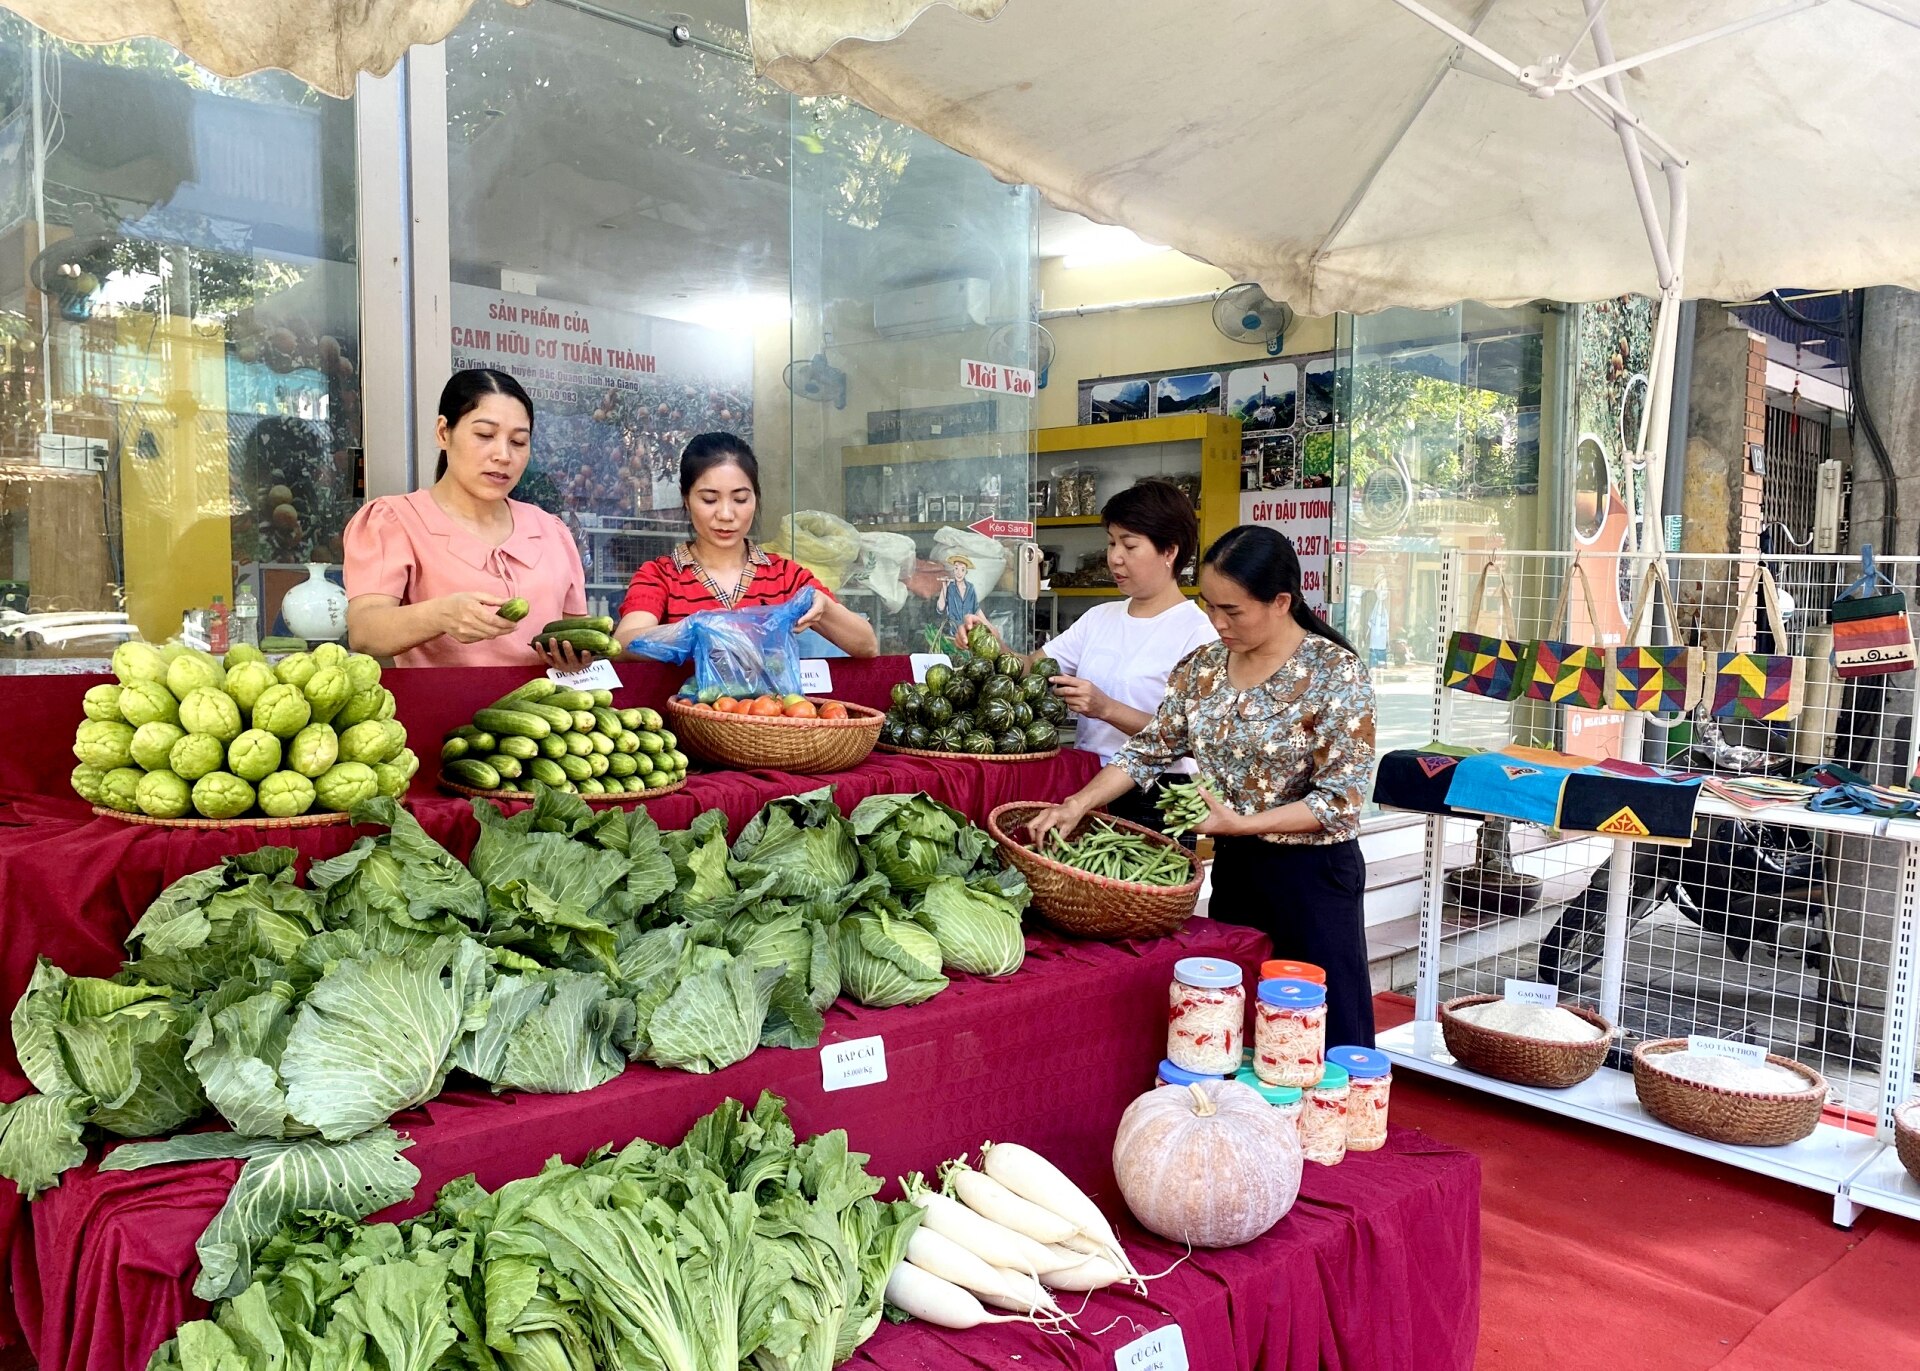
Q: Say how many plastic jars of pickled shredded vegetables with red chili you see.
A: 8